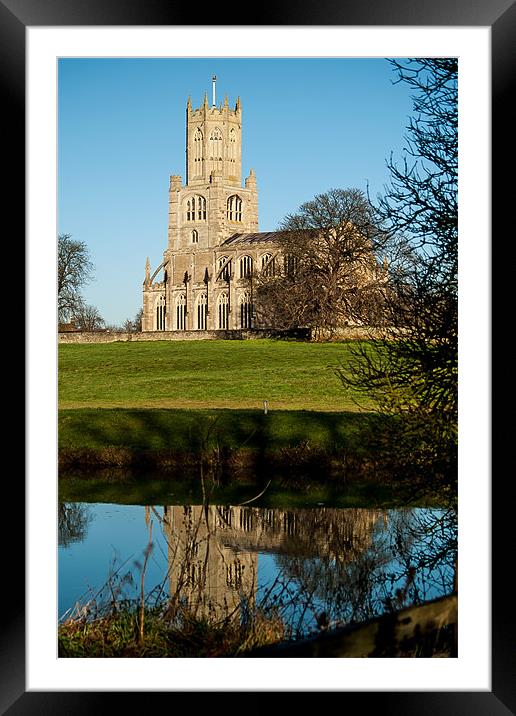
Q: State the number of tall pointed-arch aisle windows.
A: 5